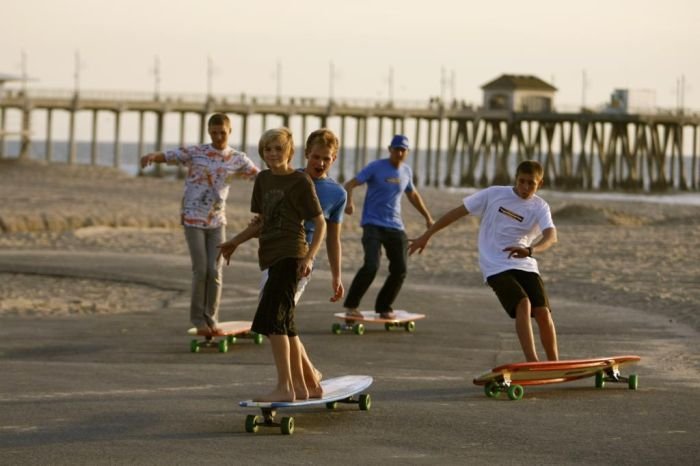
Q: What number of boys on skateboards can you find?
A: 5